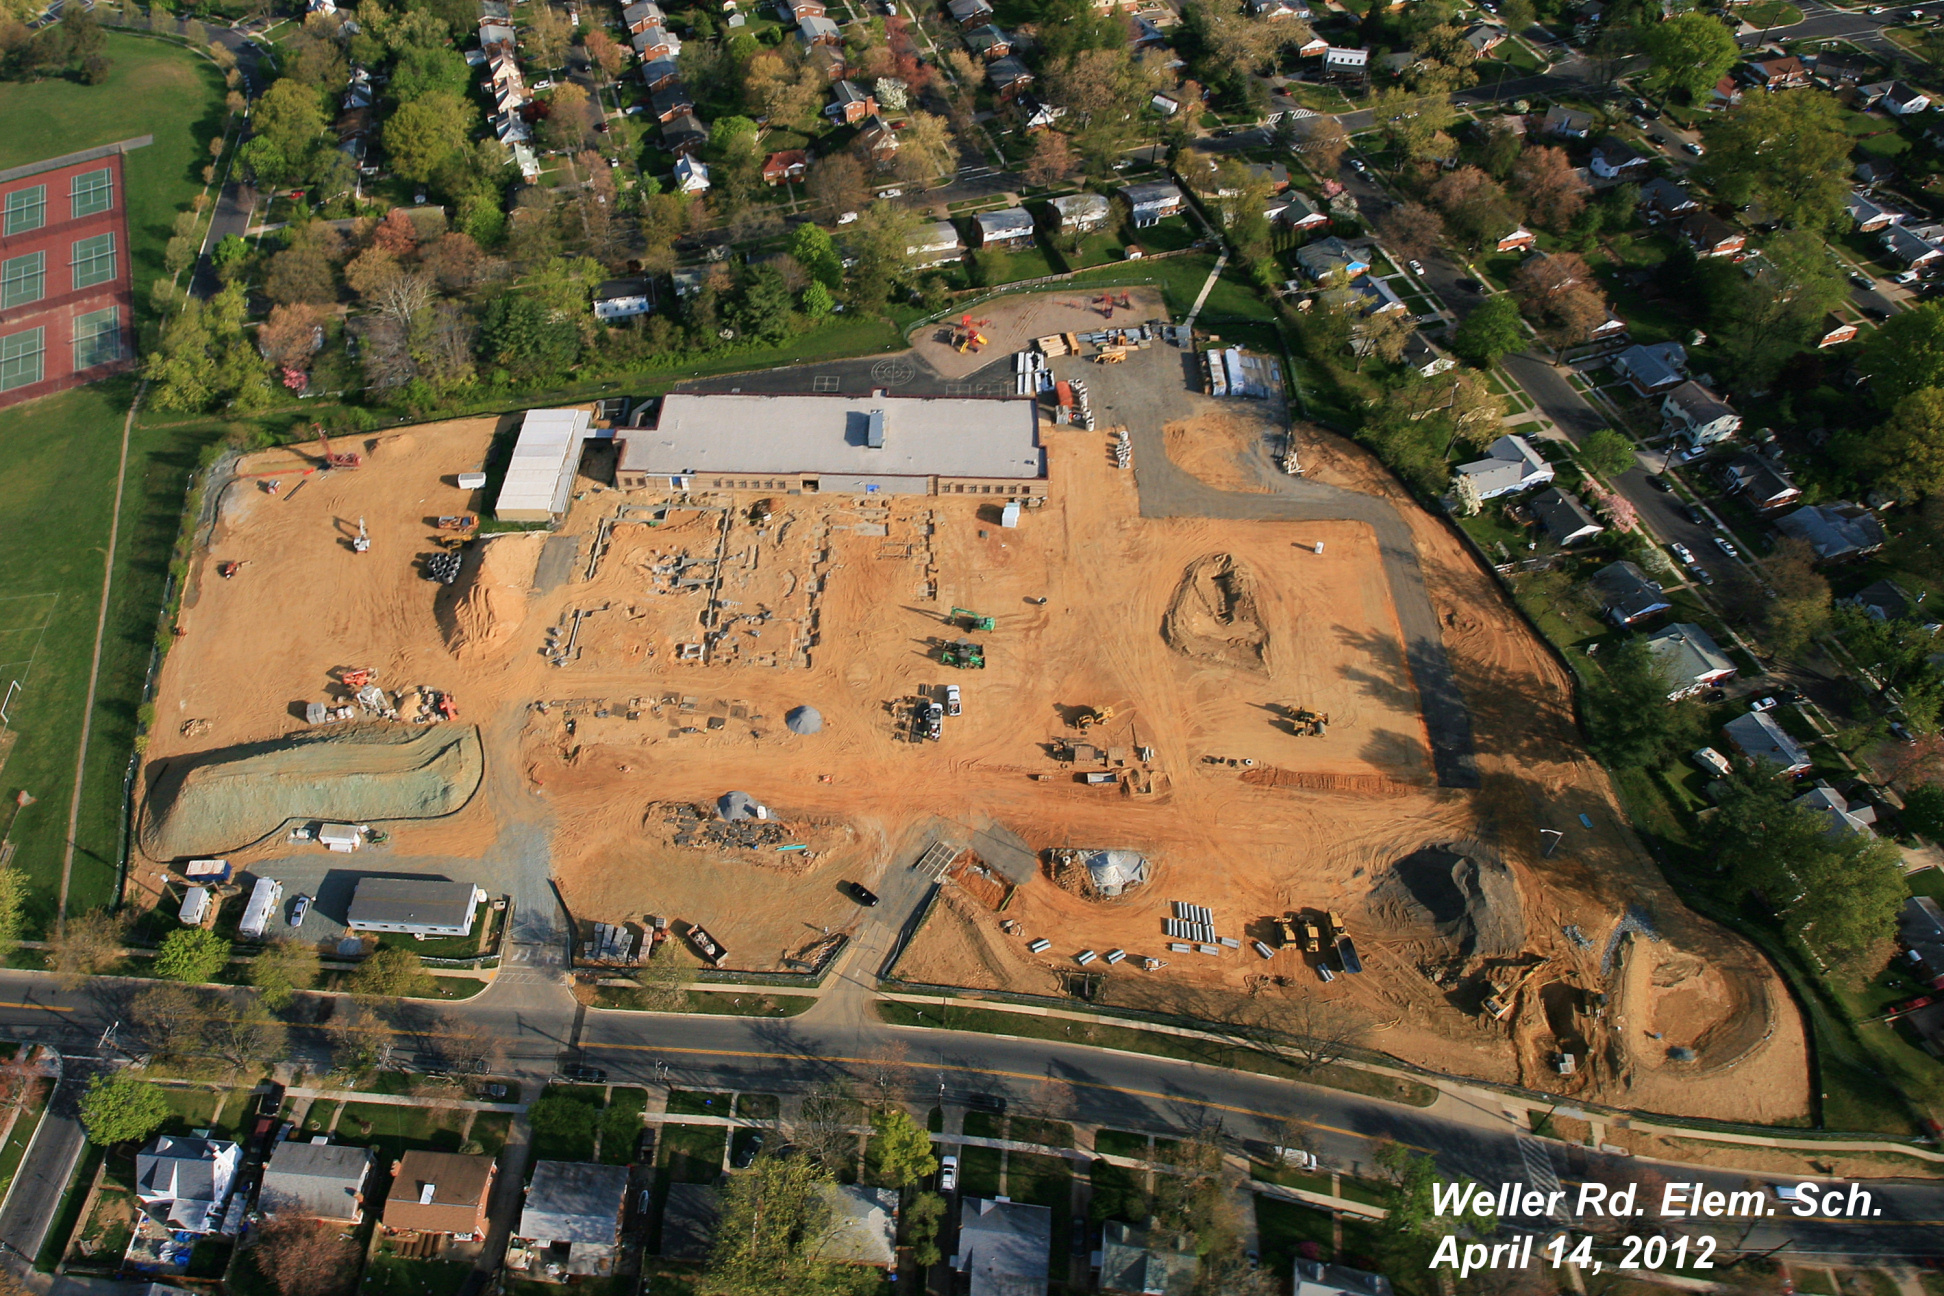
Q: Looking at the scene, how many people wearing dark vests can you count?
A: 0